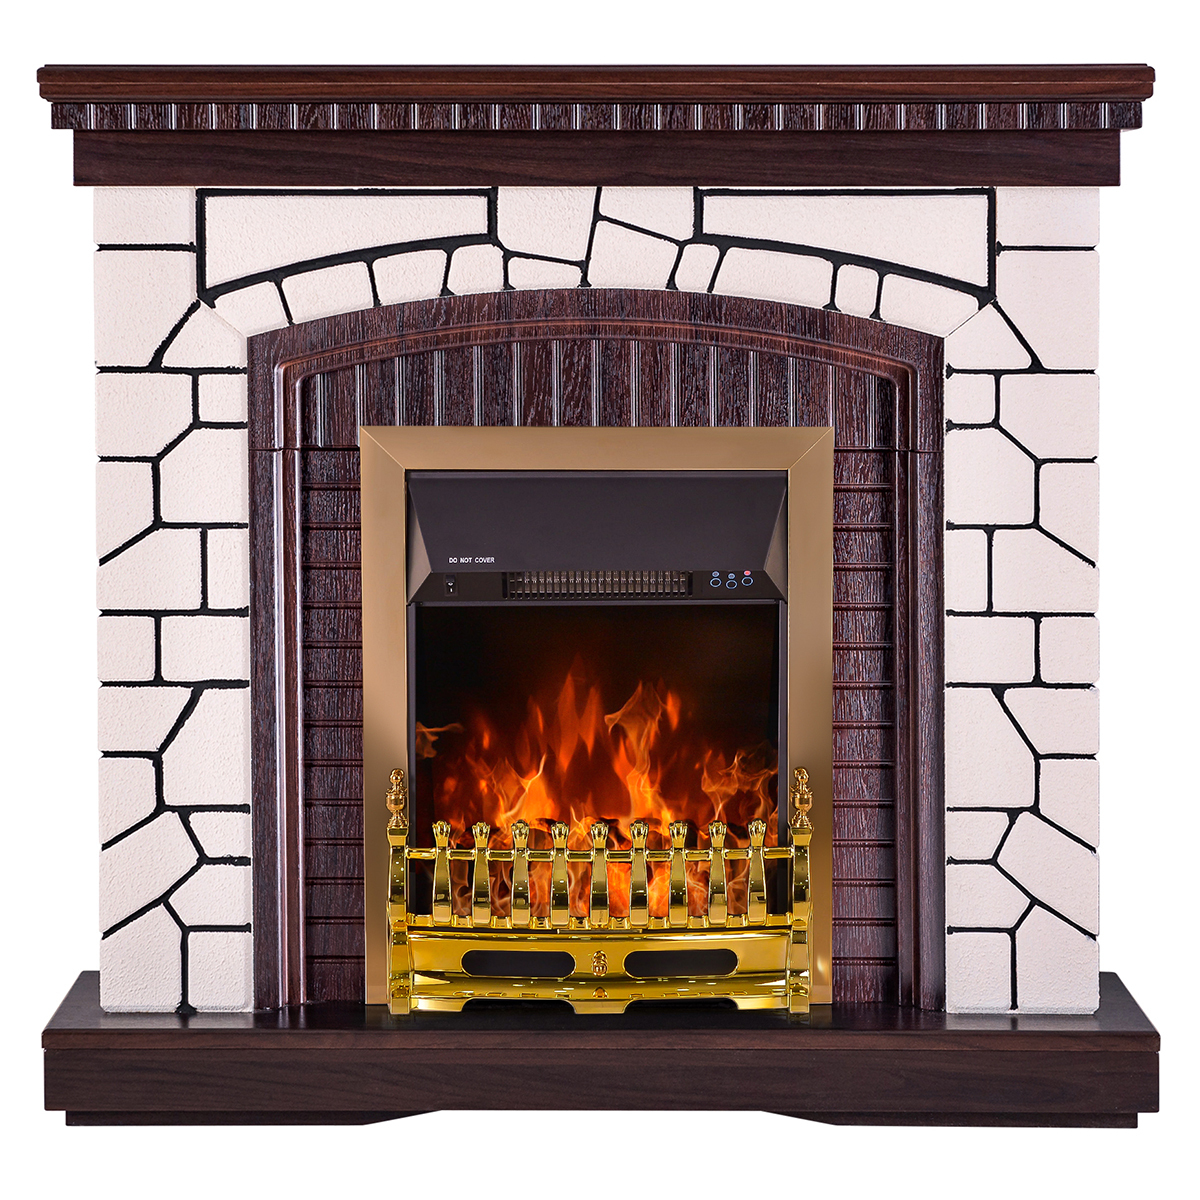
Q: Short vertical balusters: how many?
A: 9